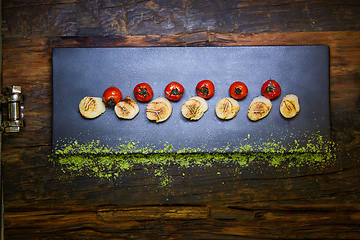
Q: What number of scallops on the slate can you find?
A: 7